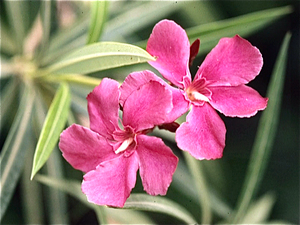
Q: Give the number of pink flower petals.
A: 10